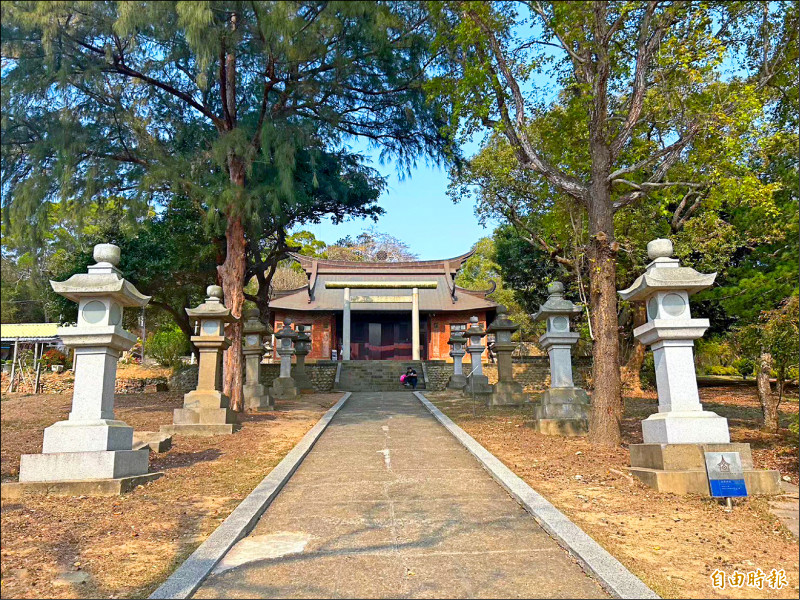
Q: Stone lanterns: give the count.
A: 10